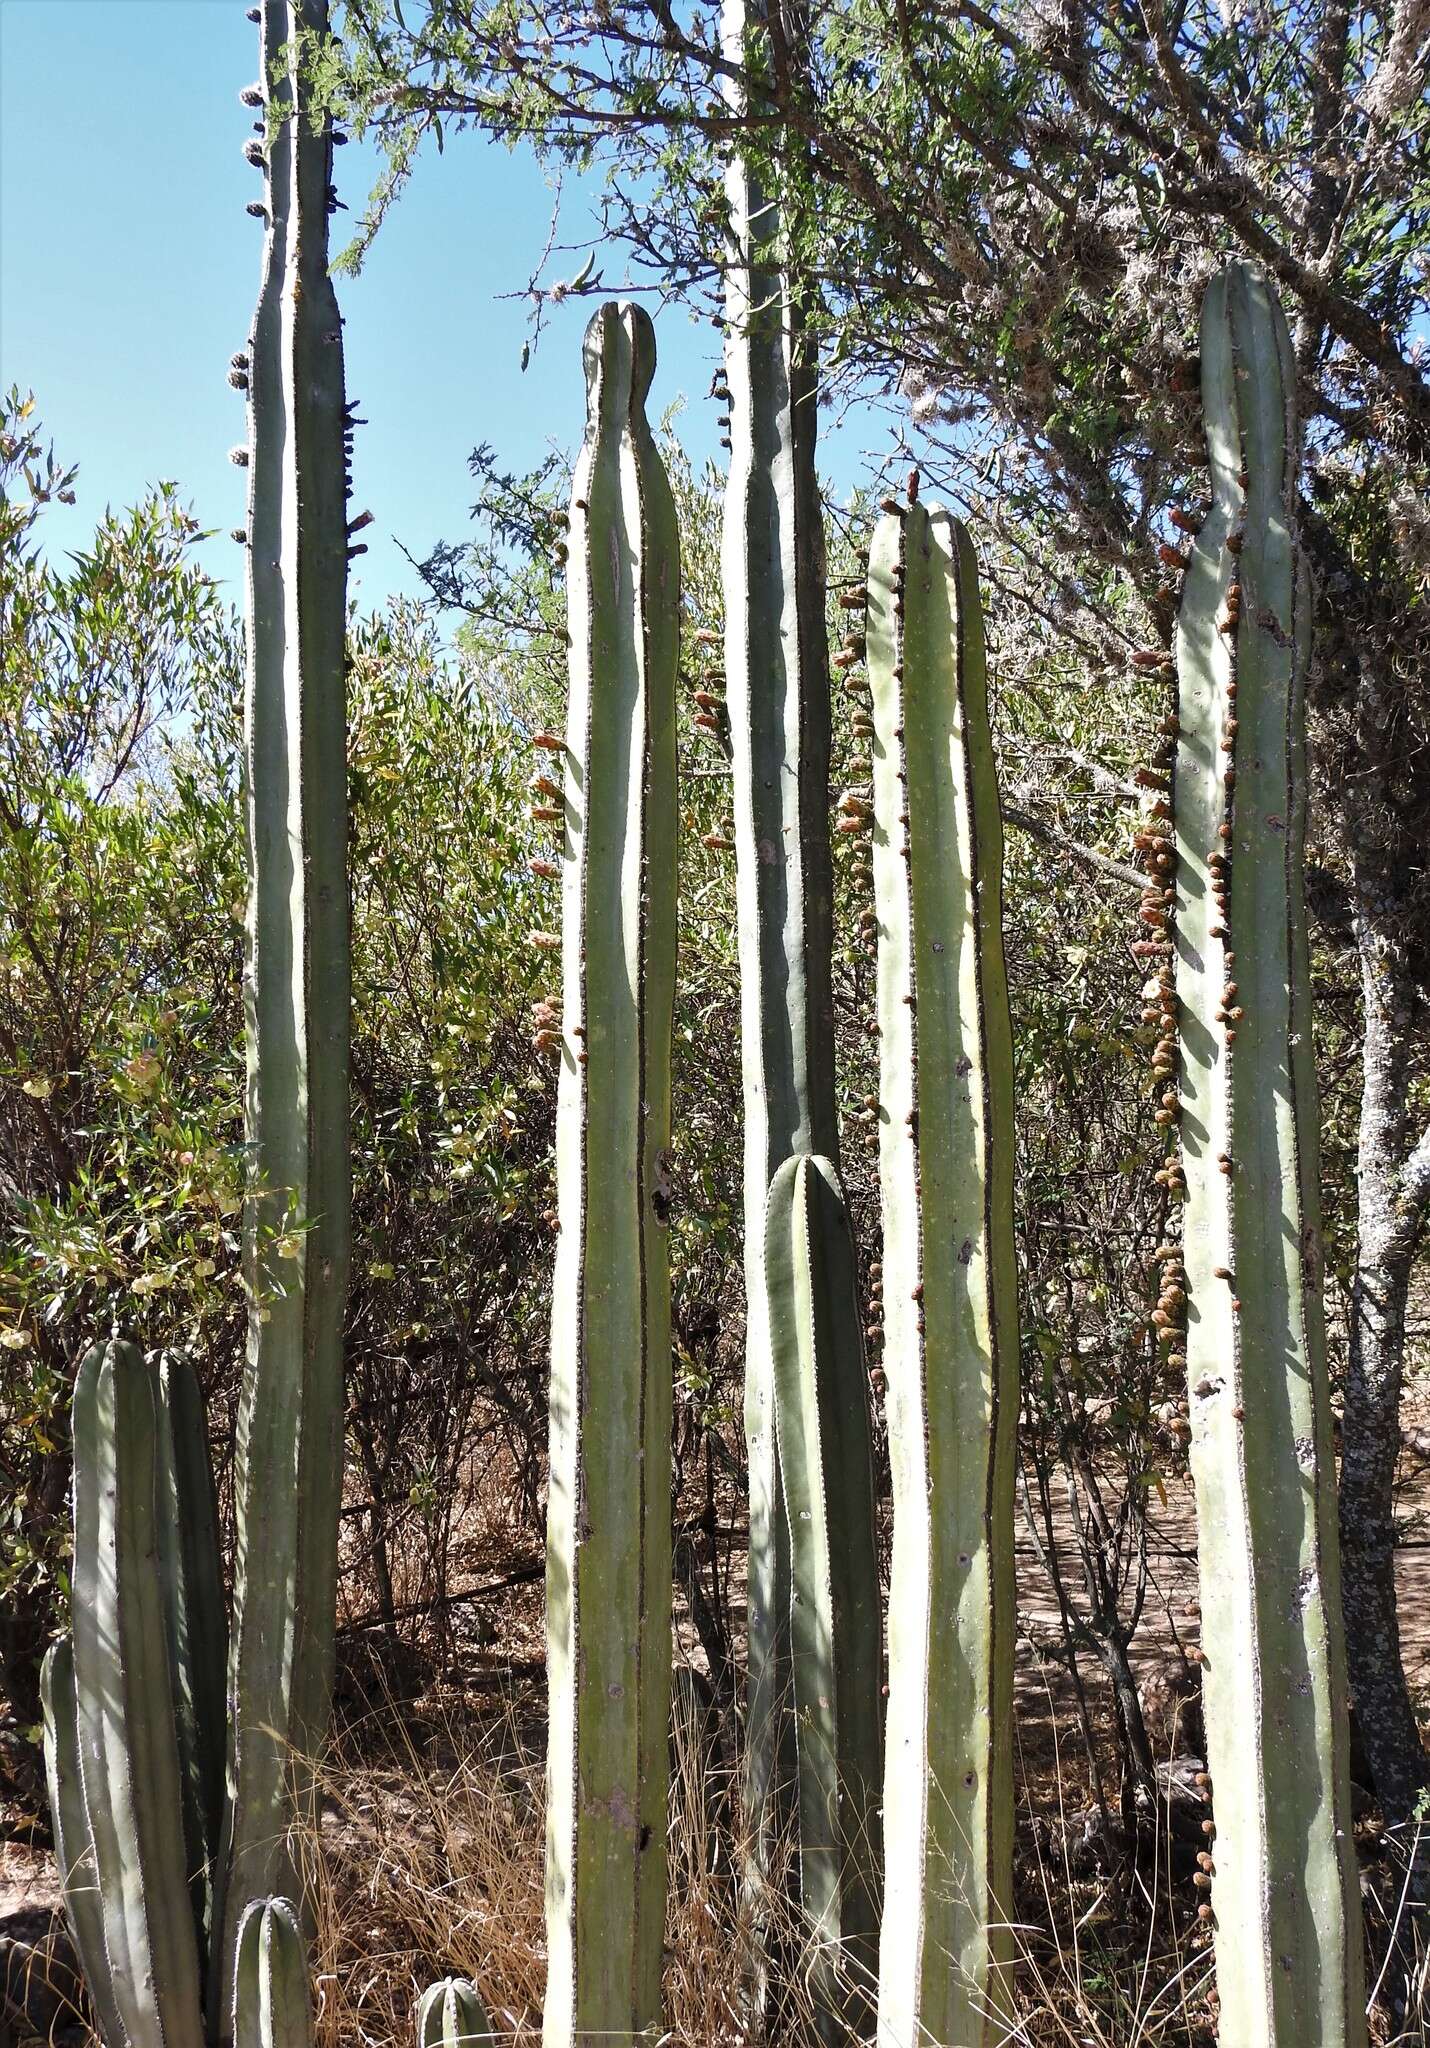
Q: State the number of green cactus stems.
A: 11